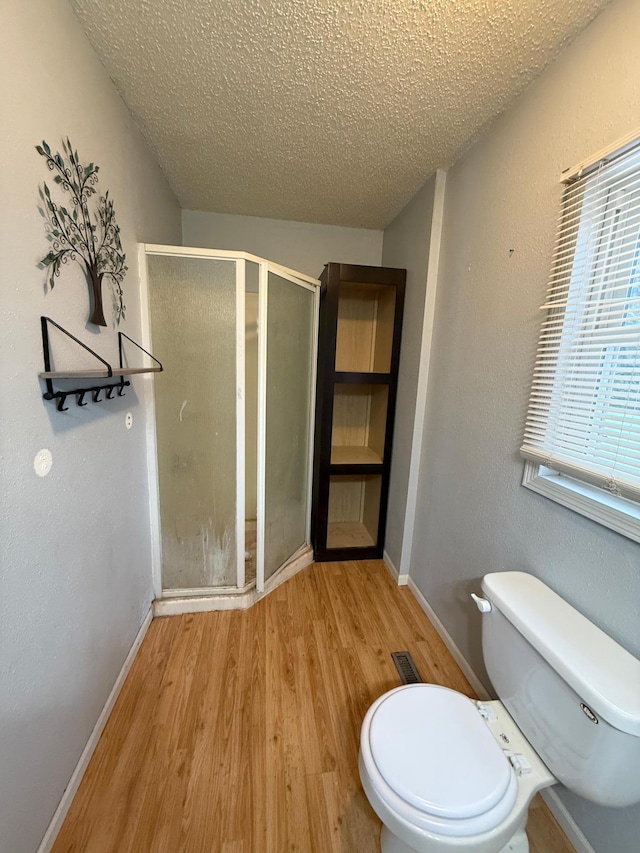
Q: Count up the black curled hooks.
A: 5